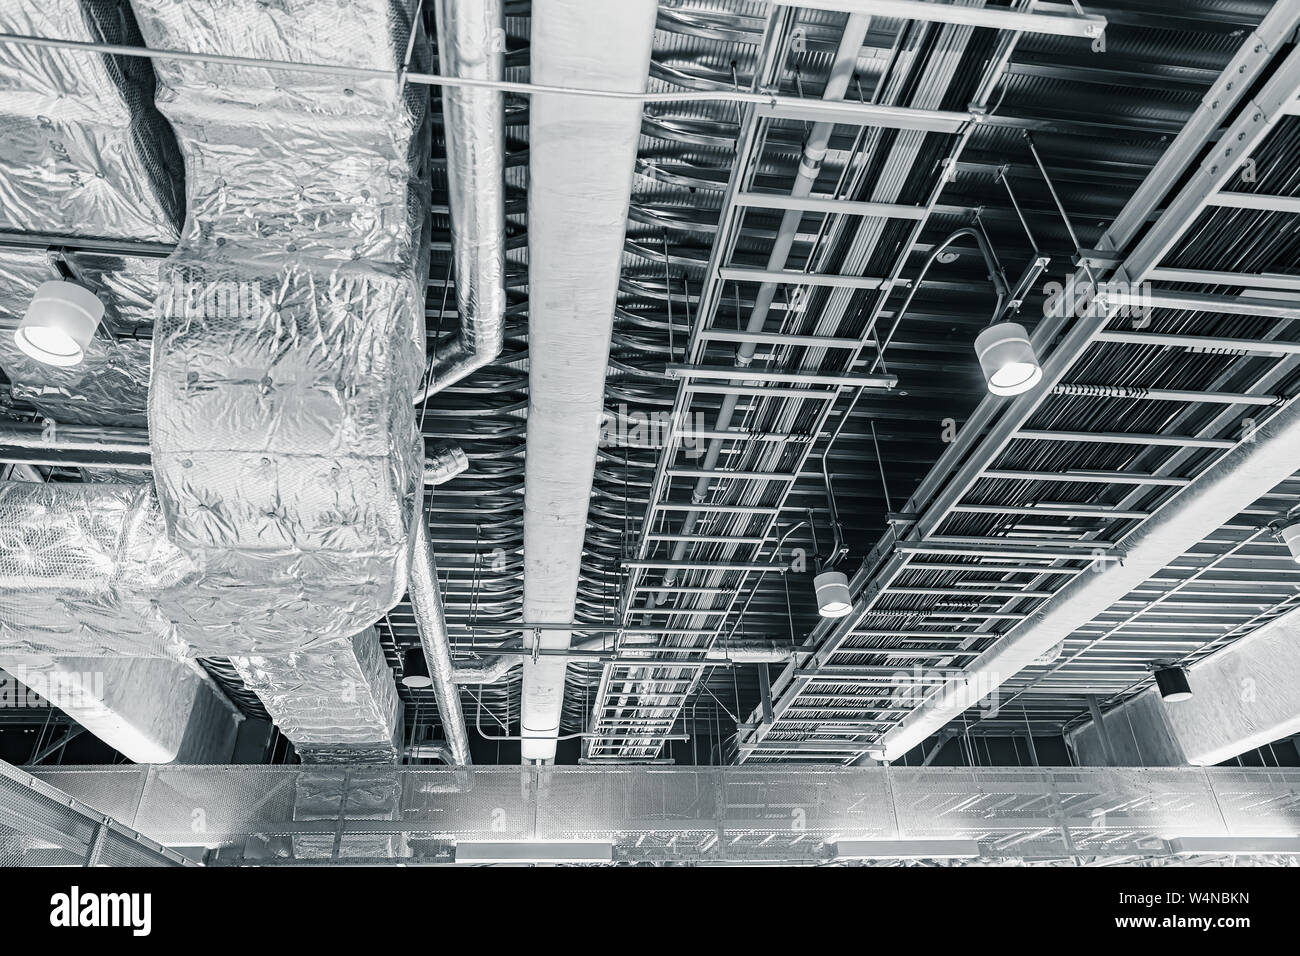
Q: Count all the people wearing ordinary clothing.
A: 0